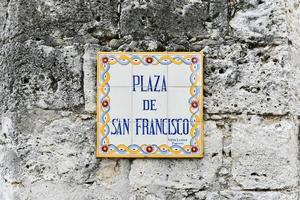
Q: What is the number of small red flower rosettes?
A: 8